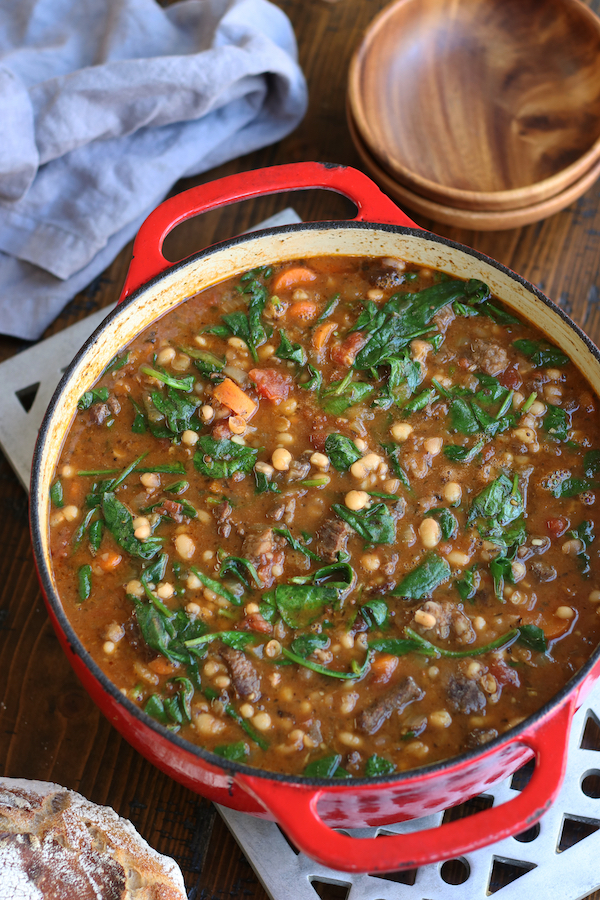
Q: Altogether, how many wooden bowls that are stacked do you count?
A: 2